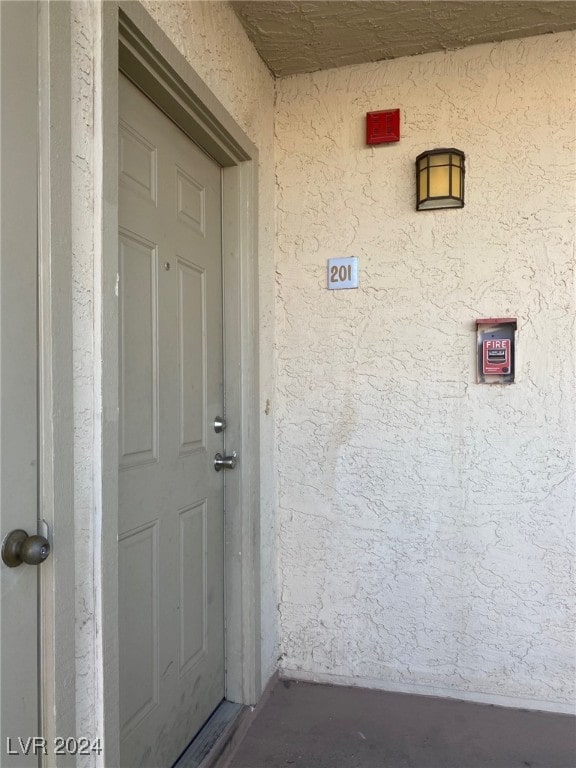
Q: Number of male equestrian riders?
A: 0